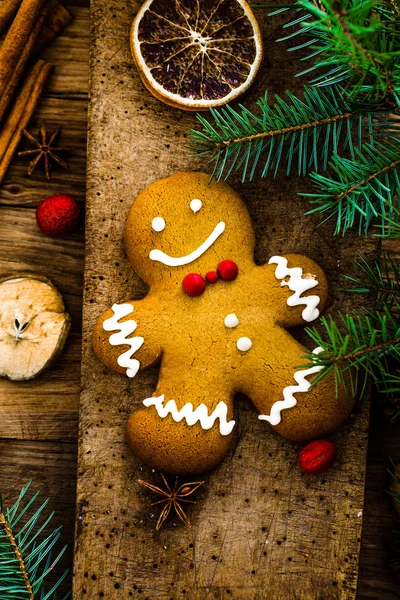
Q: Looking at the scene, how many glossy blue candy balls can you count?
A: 0